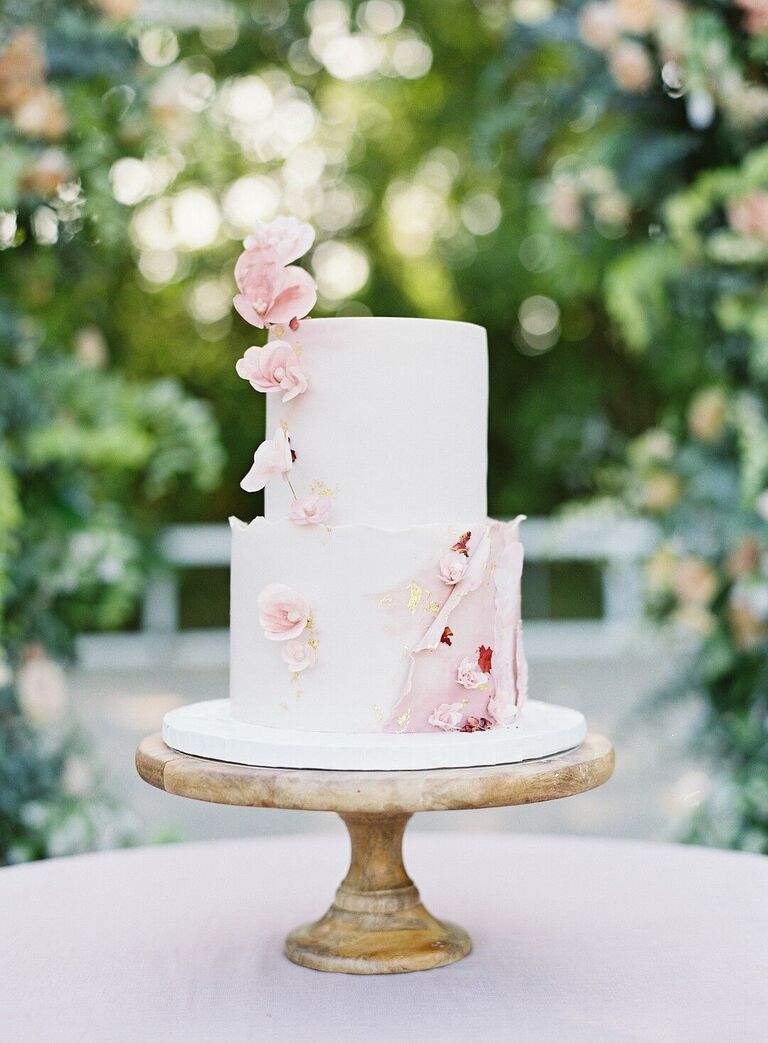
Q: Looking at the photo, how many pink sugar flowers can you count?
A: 10